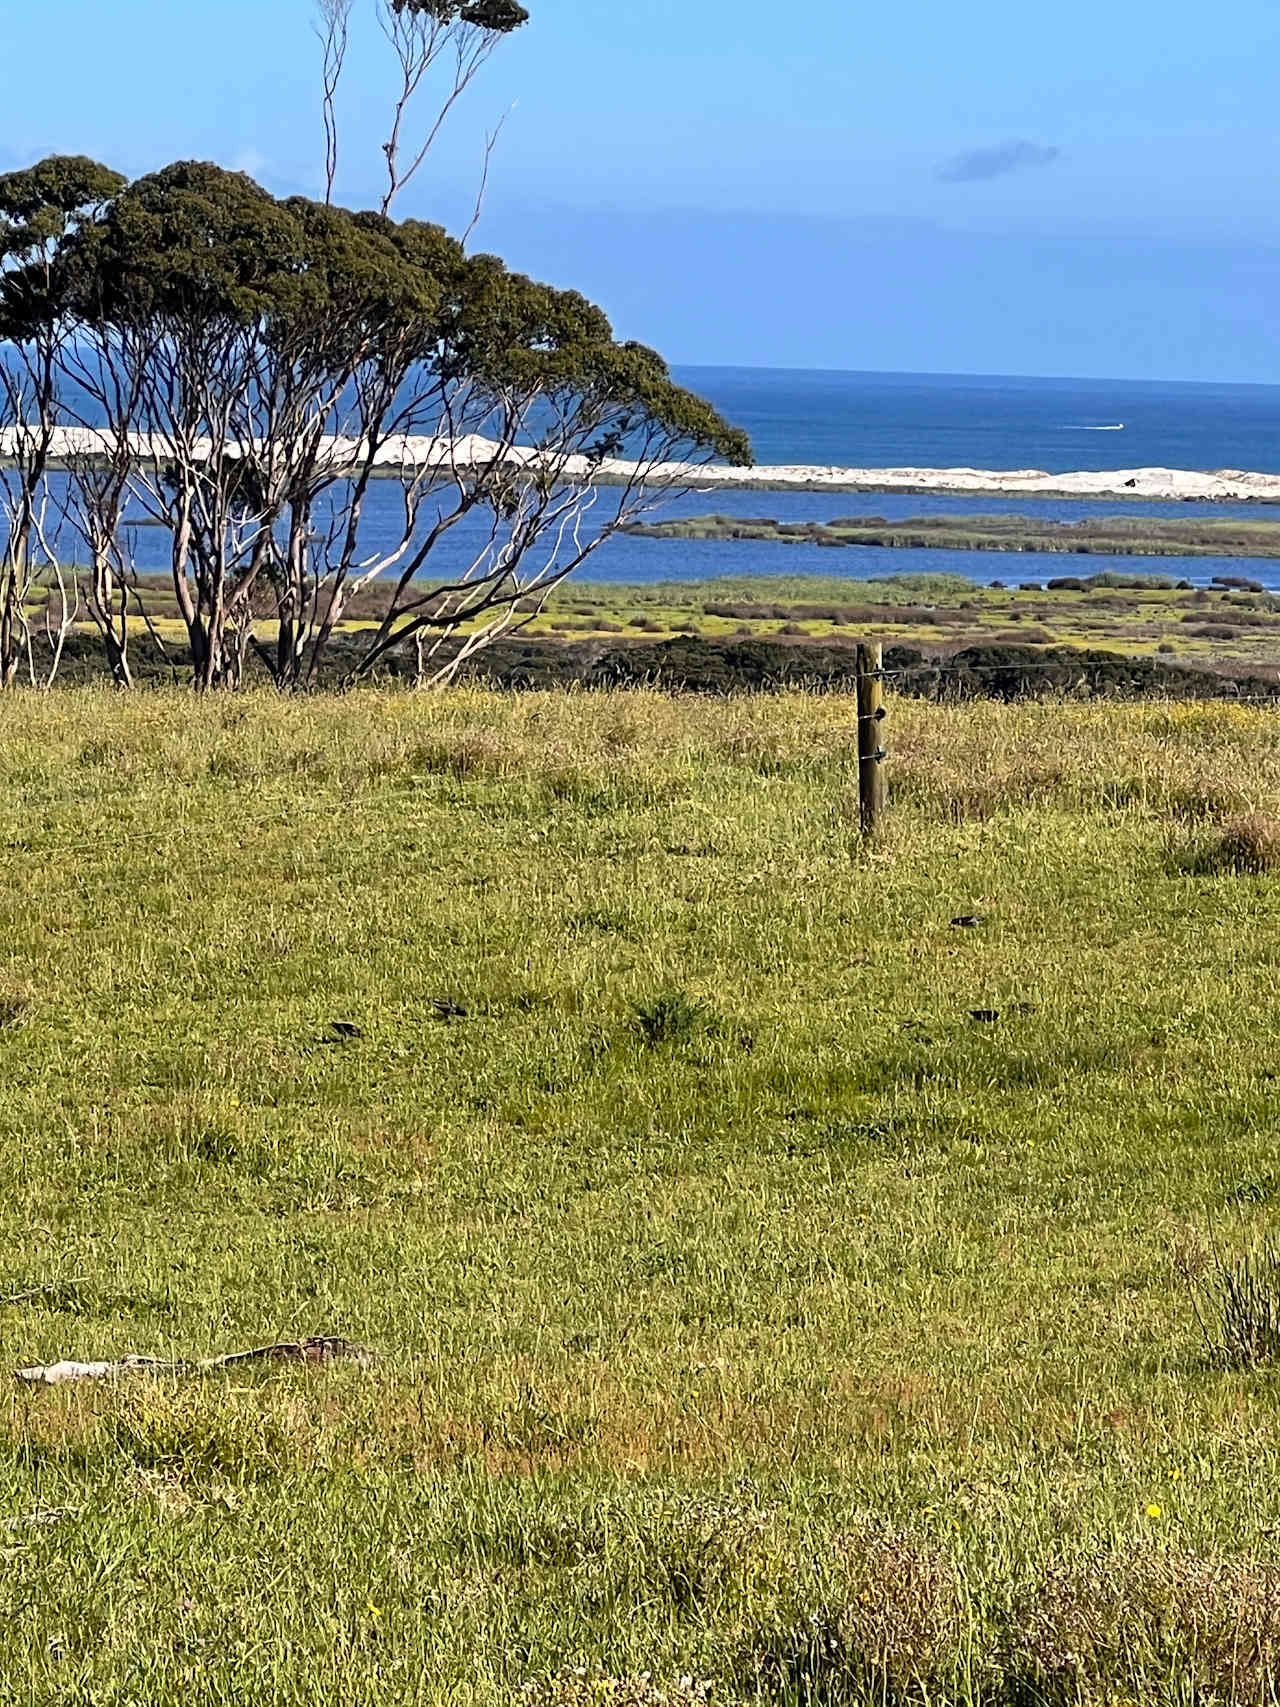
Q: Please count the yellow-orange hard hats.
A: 0